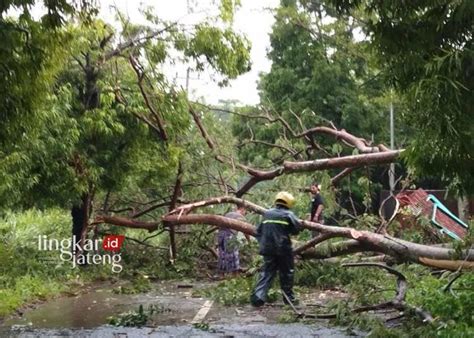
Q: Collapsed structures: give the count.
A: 1